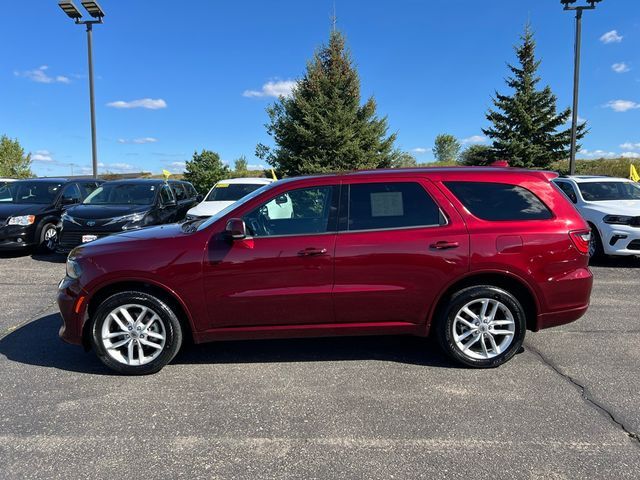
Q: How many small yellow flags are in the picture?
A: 3